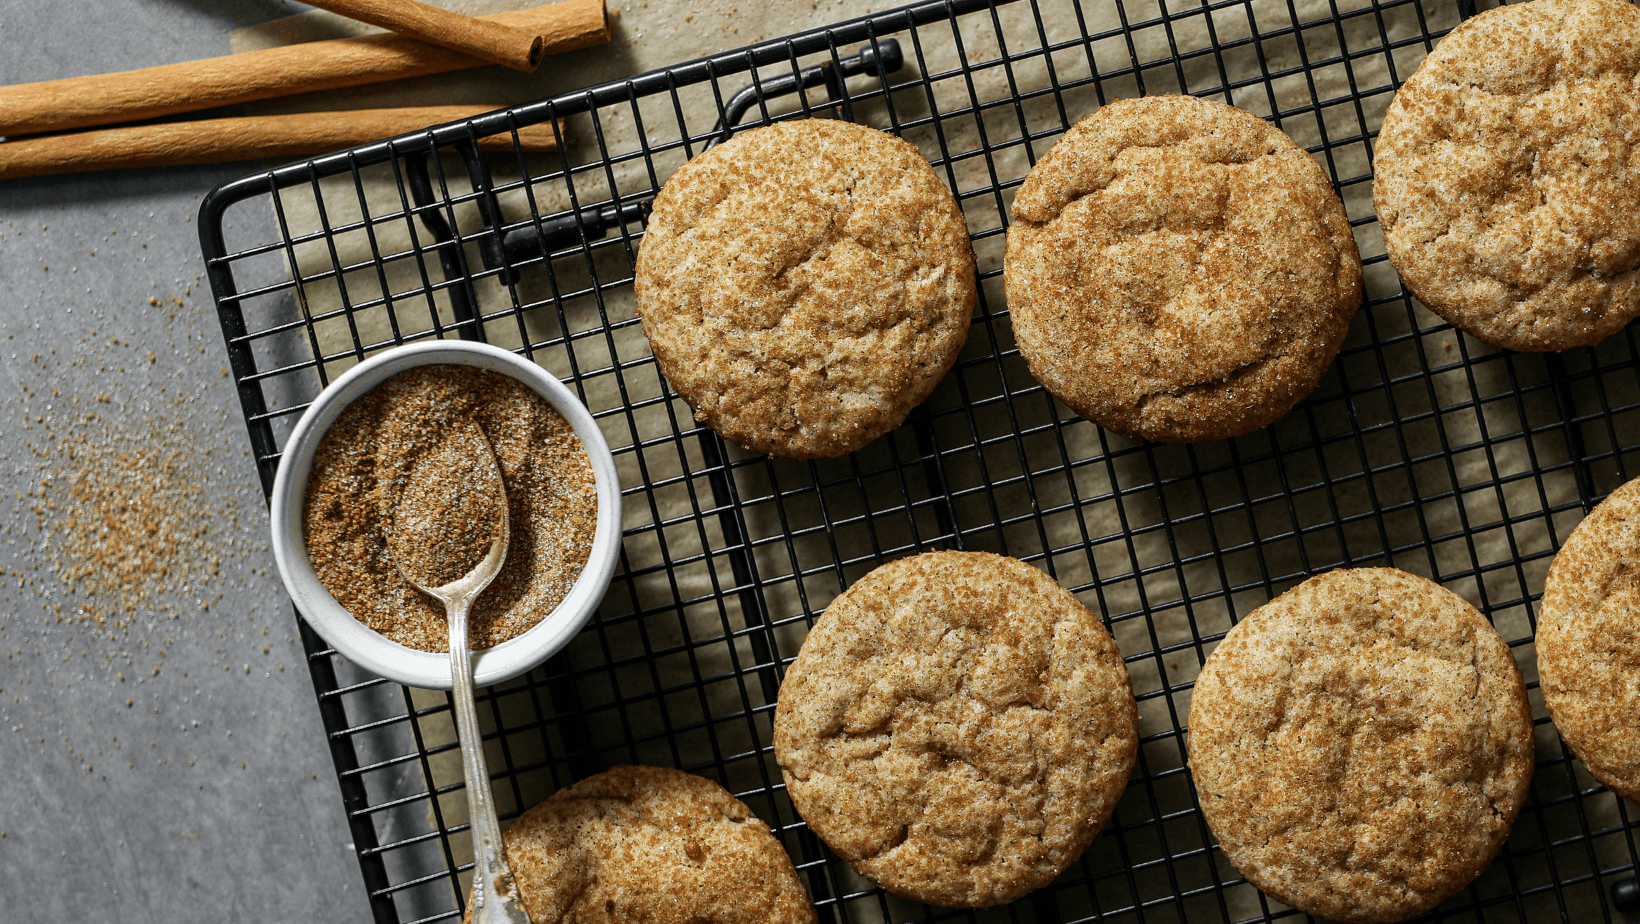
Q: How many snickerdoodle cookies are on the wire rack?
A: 7